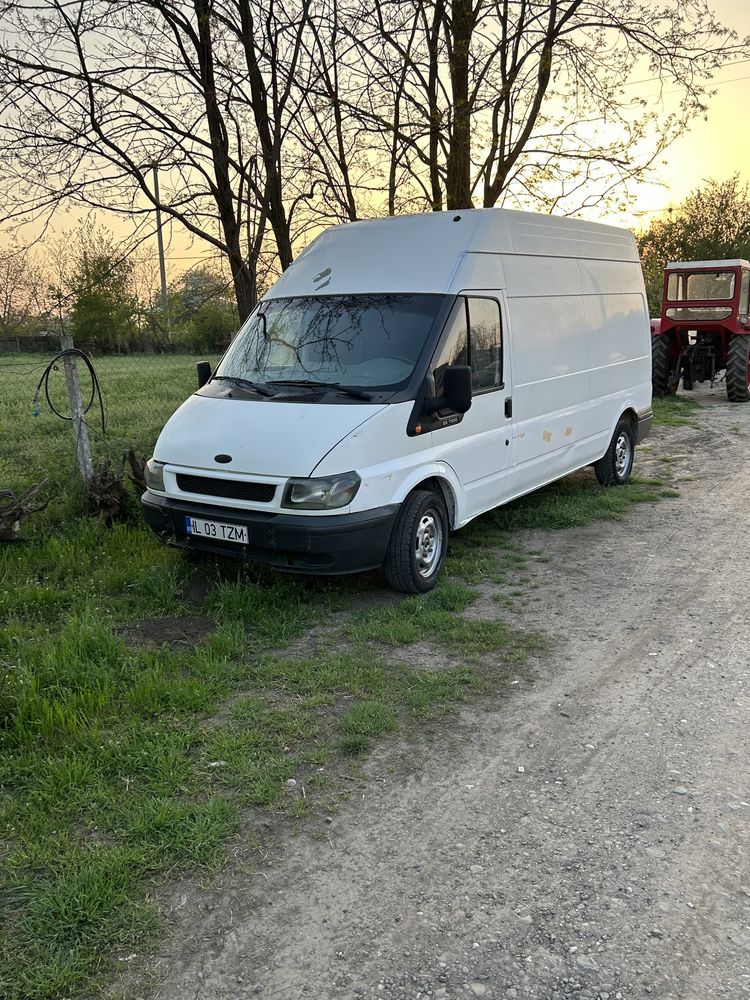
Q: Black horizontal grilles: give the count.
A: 1